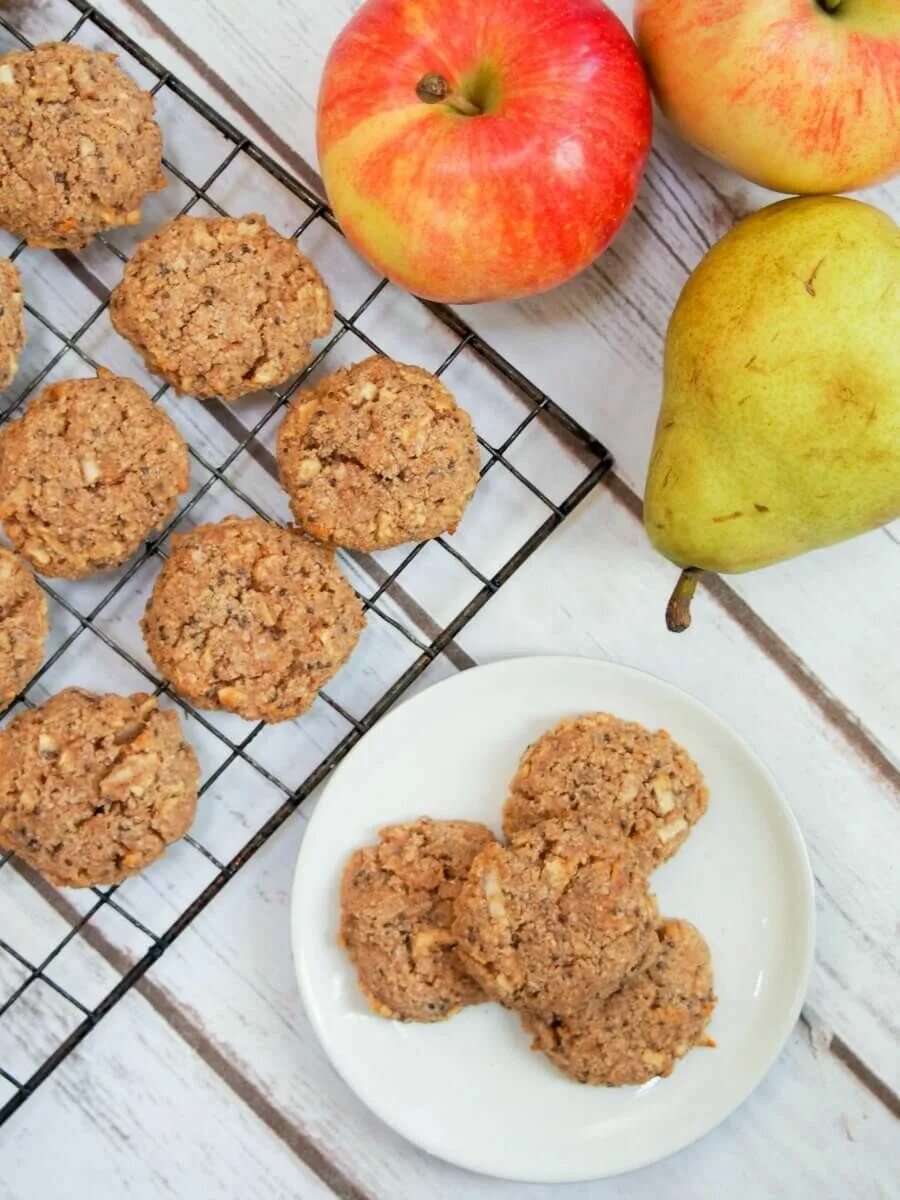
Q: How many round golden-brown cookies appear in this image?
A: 12